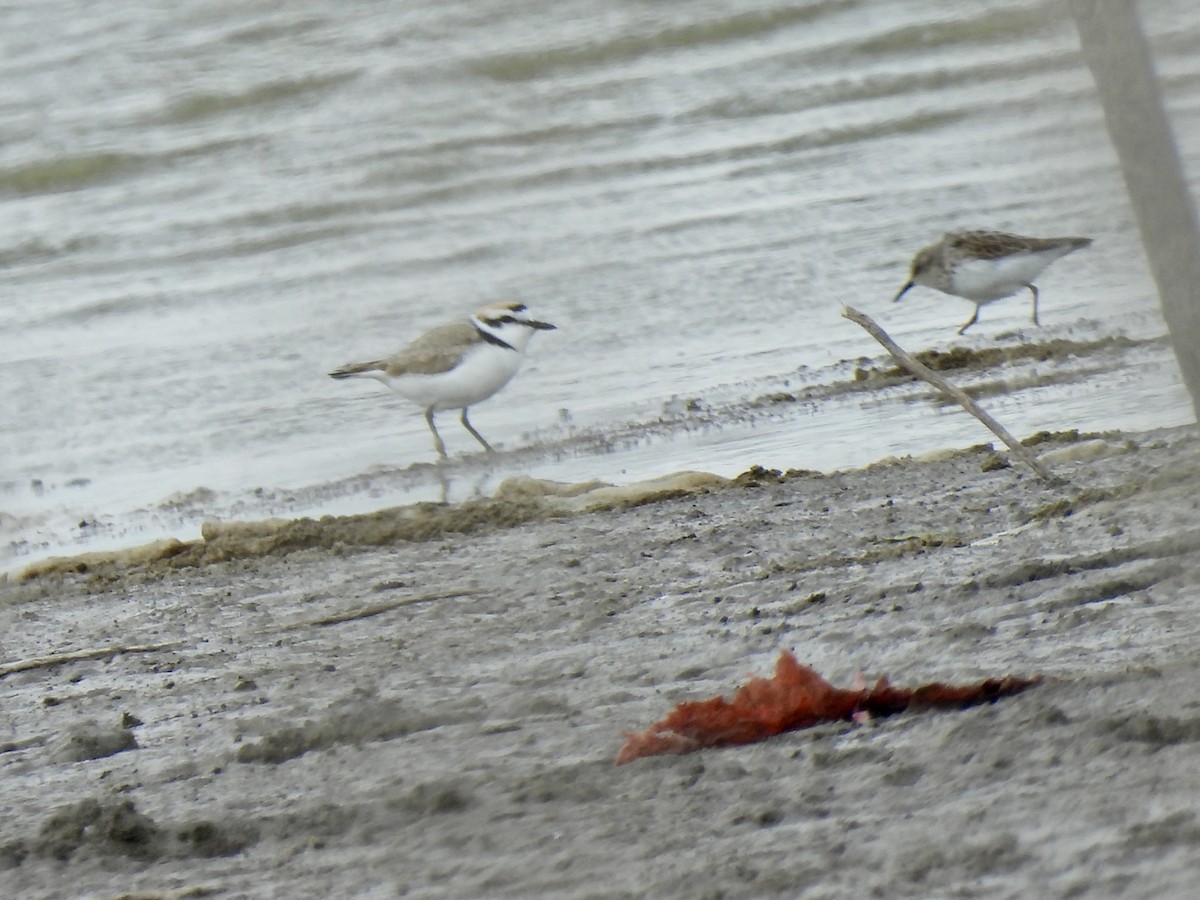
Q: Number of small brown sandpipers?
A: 1